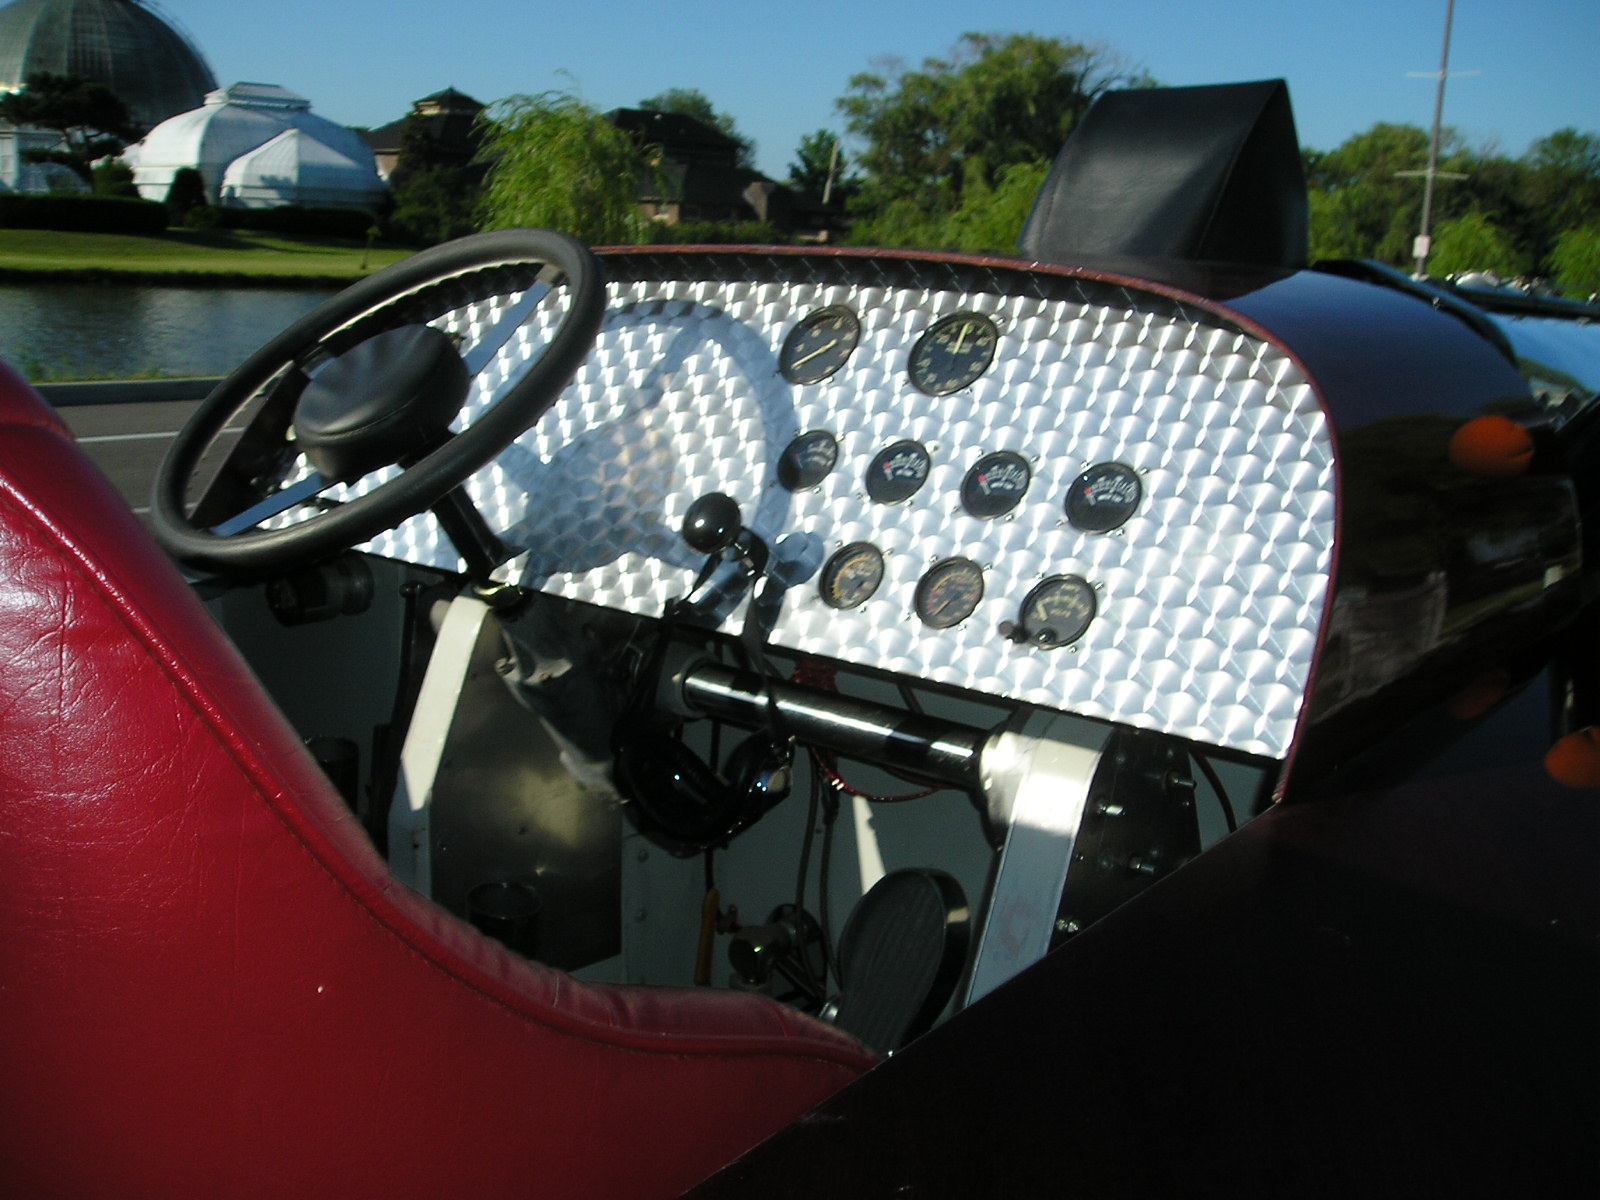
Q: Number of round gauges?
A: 9